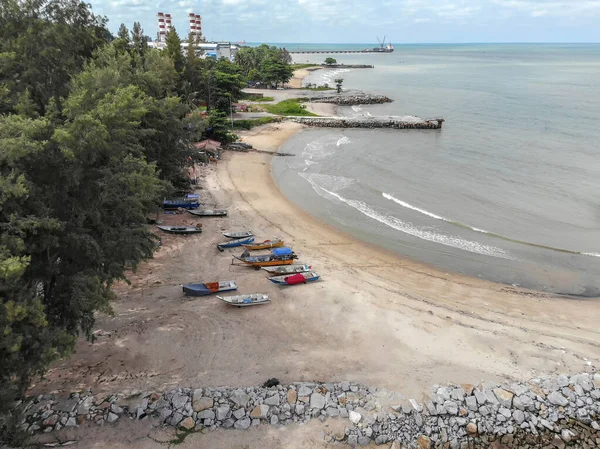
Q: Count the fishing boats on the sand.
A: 11